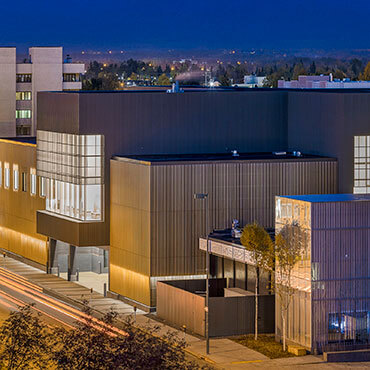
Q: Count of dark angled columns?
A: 2